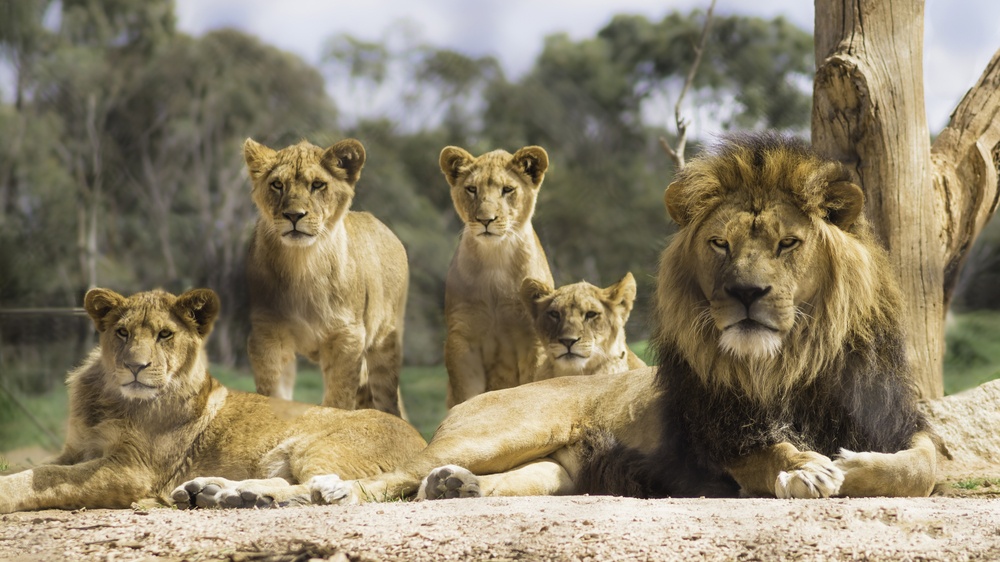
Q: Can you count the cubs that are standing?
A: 2